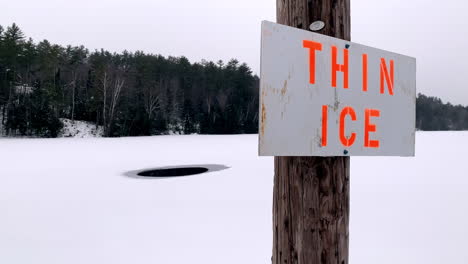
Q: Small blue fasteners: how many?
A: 2